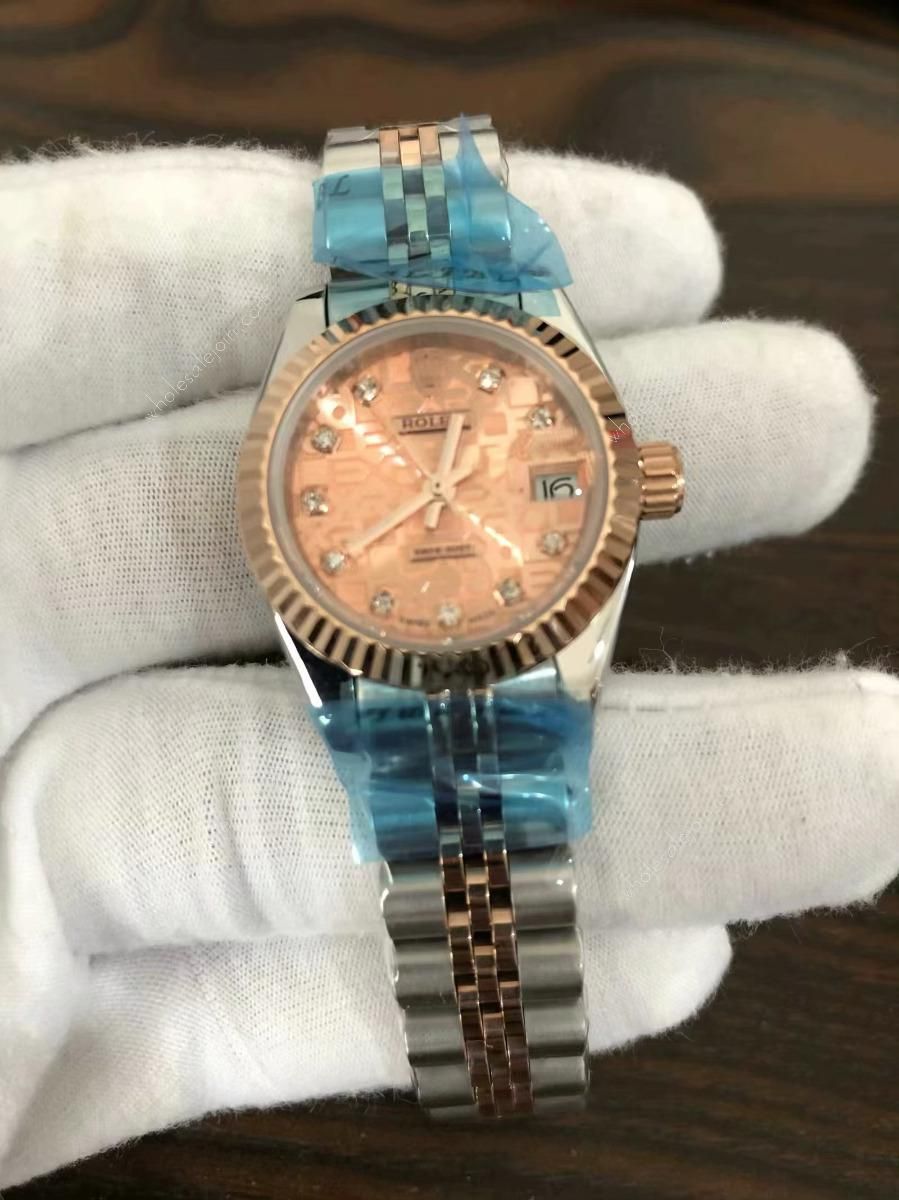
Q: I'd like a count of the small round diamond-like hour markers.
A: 10